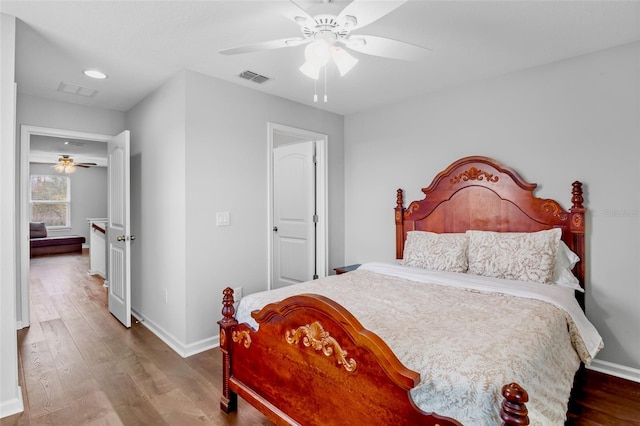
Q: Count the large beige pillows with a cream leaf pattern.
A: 2